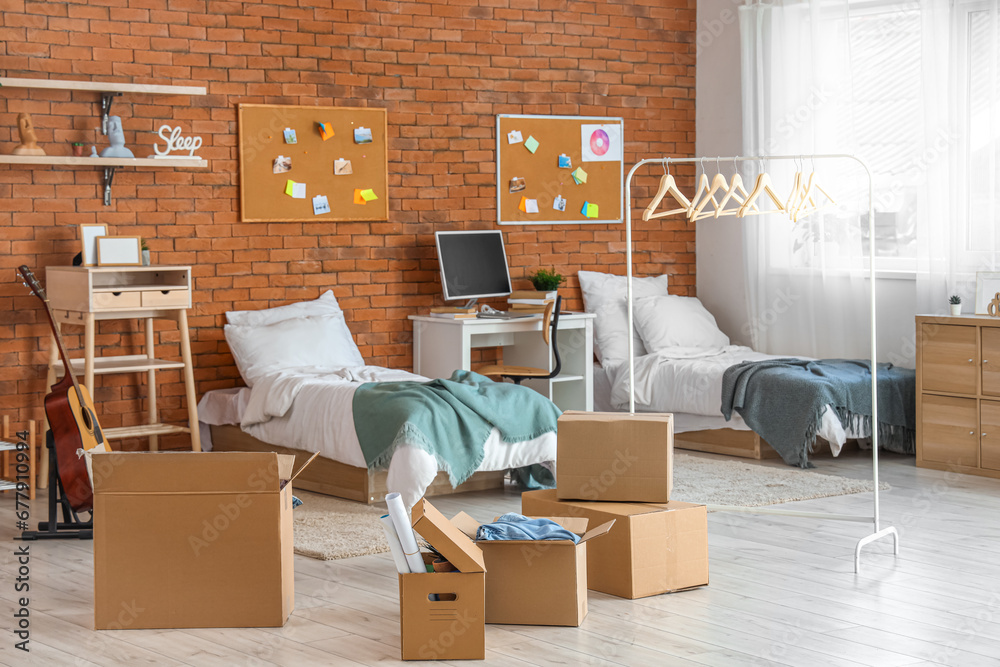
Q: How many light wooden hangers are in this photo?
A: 10